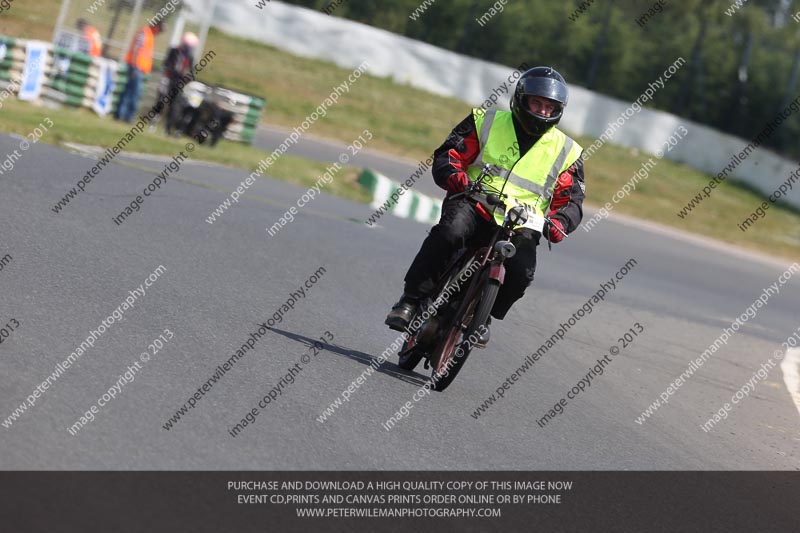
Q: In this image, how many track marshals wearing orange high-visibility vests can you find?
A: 2